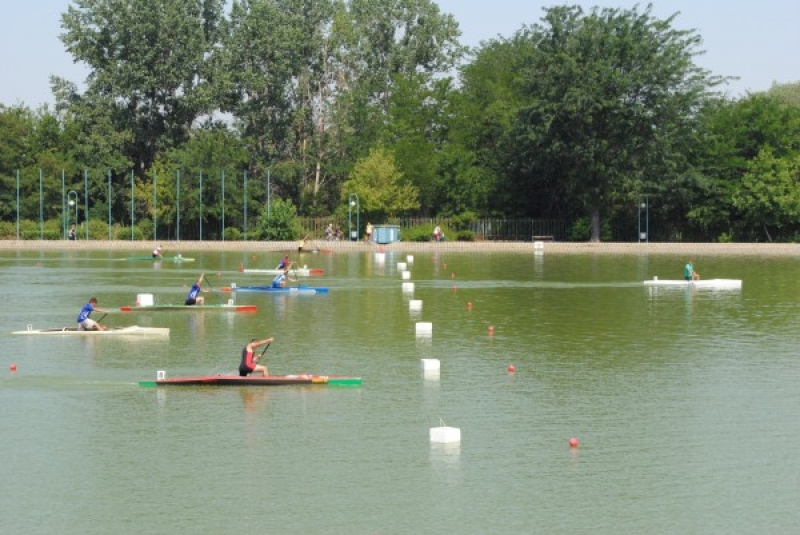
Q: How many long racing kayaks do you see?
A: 8